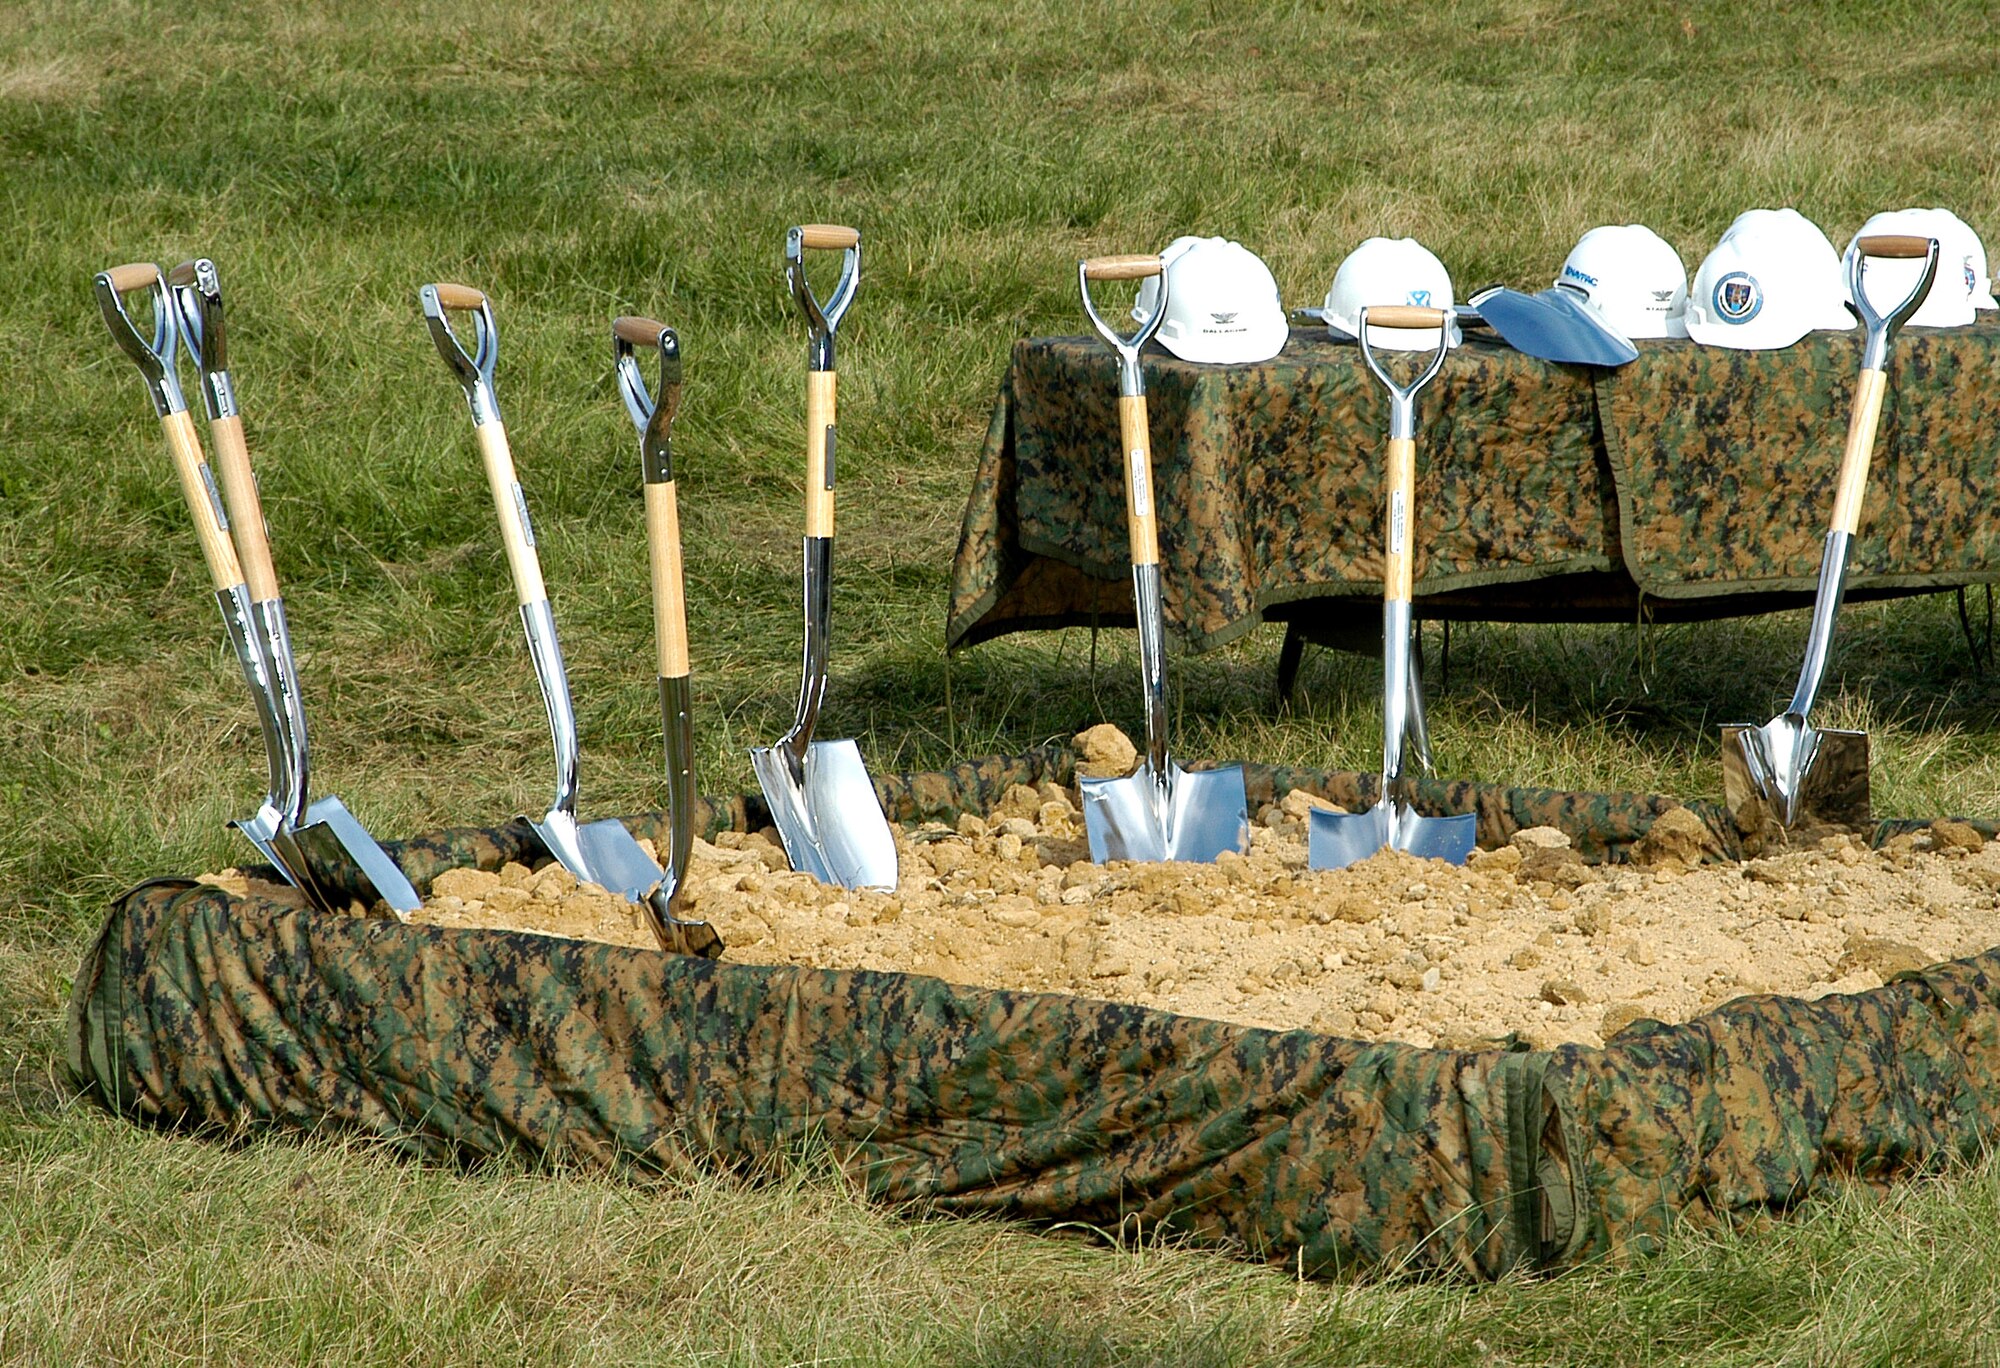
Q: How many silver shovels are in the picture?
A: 9